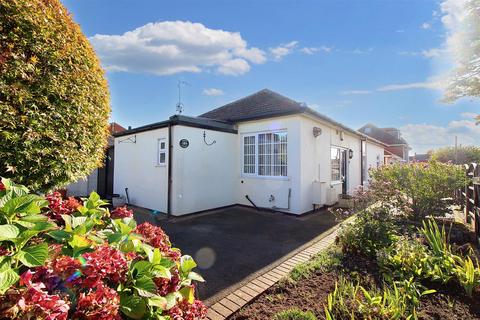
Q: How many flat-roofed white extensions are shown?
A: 1